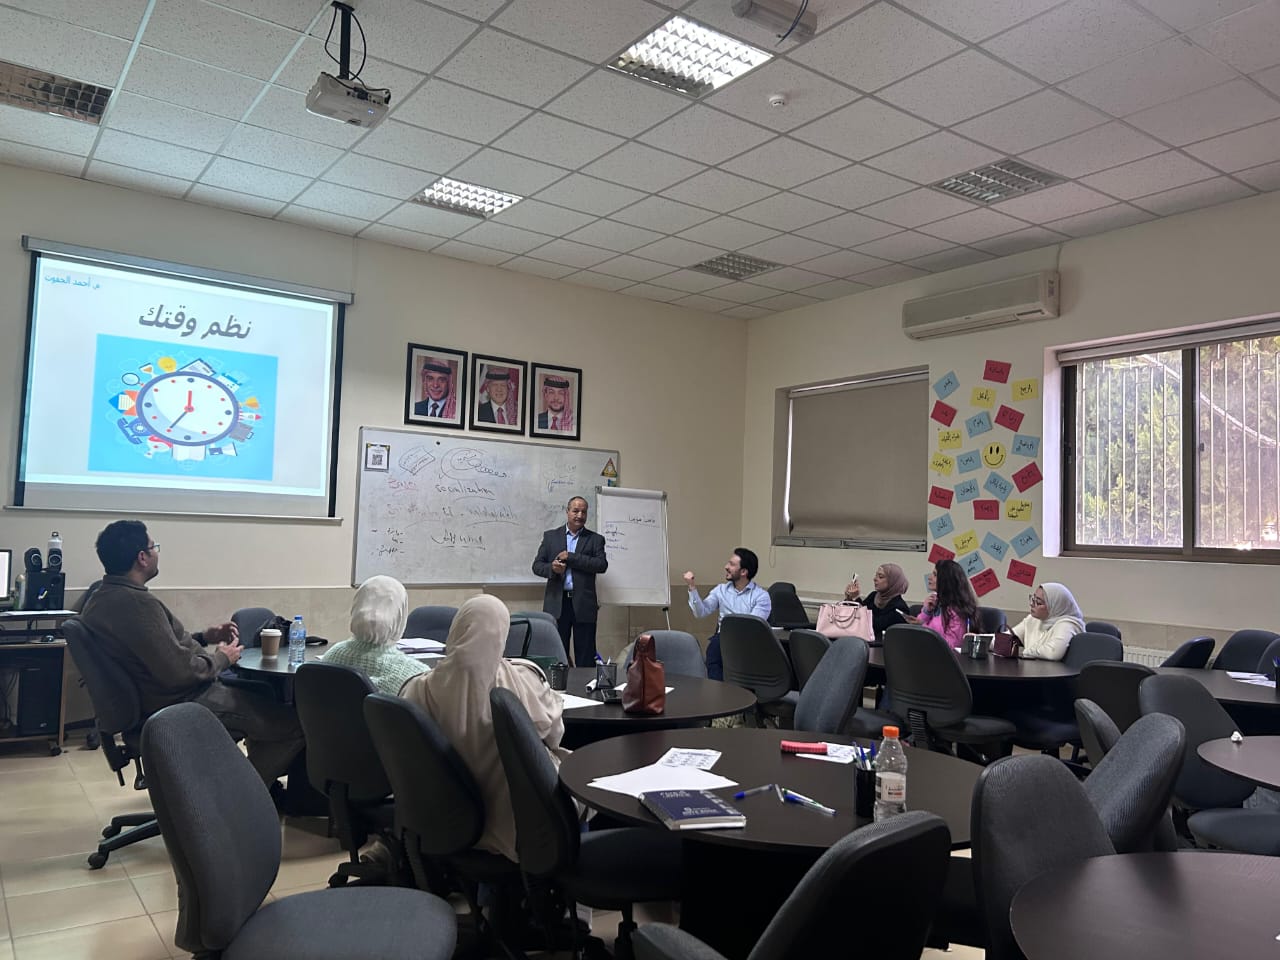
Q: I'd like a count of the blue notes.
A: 11